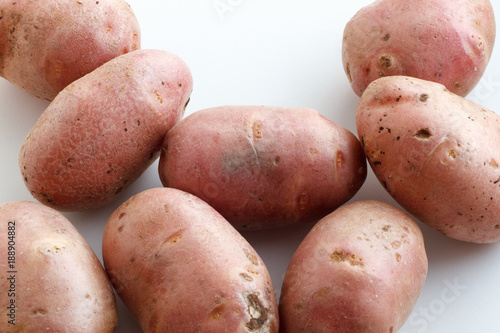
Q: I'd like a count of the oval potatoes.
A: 8